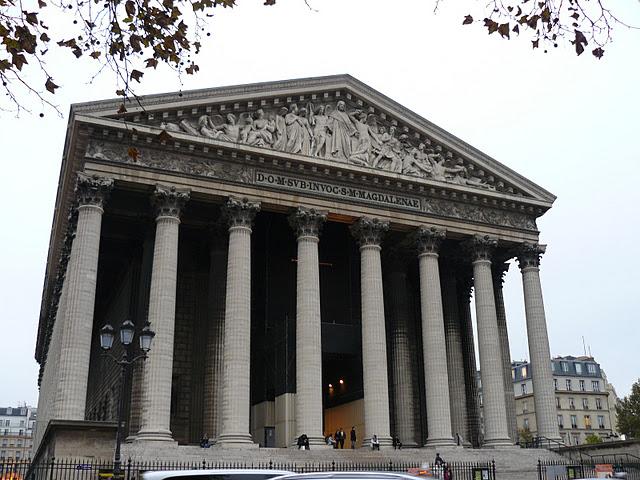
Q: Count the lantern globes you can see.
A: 3